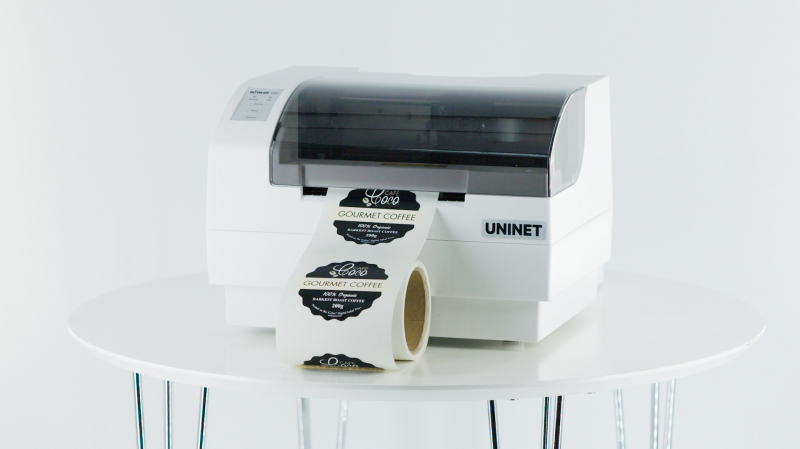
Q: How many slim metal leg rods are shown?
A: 11